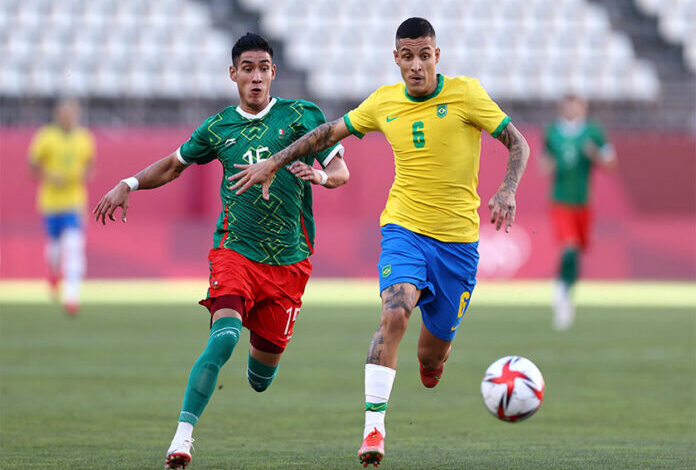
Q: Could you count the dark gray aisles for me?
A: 2